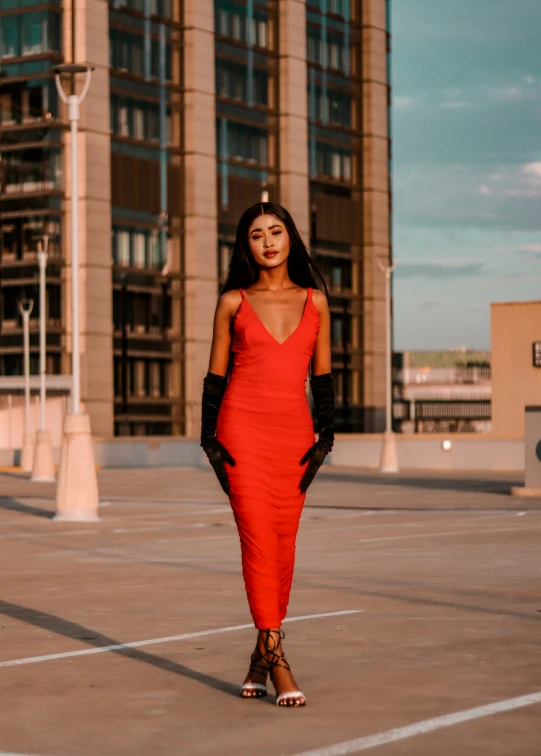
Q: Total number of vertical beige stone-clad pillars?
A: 4